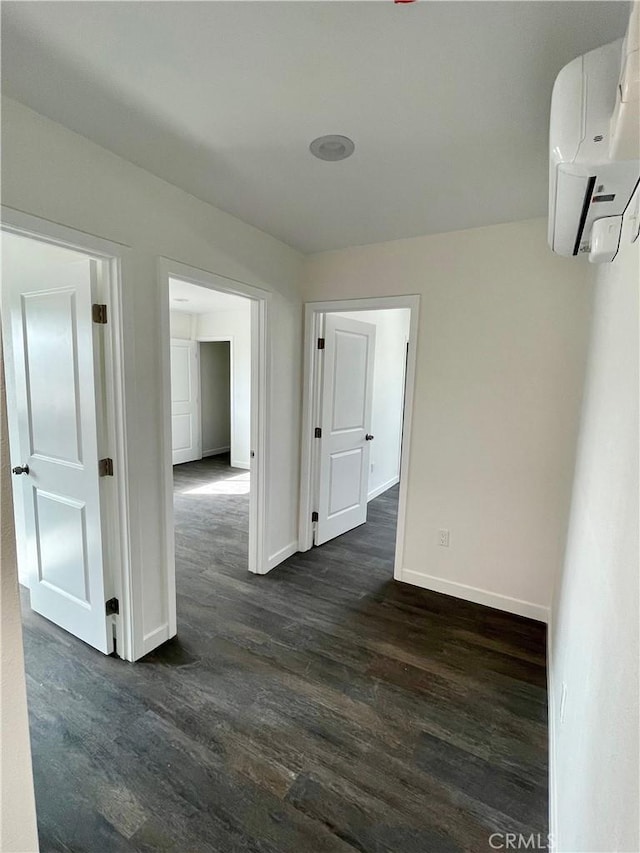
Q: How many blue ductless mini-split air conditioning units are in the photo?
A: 0